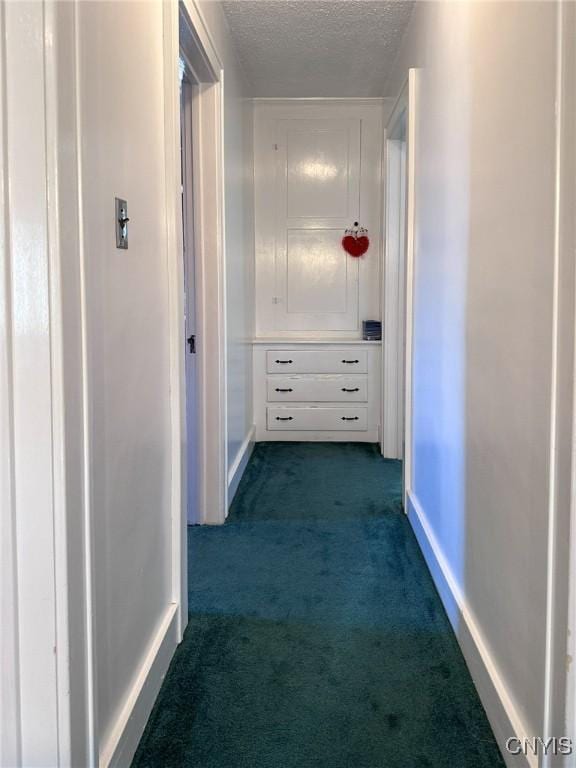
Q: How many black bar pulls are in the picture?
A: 6